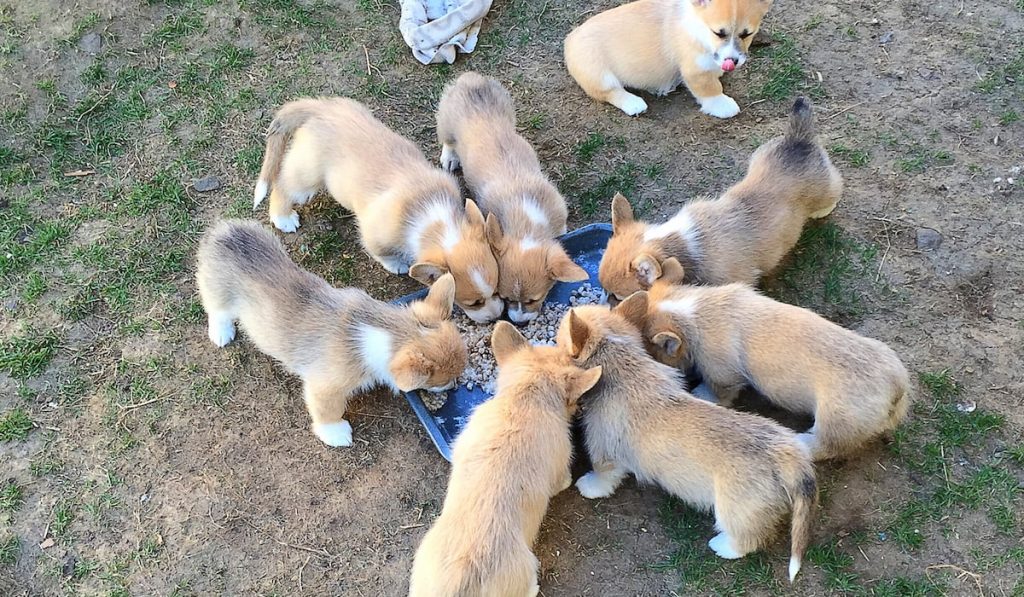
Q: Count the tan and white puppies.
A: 8